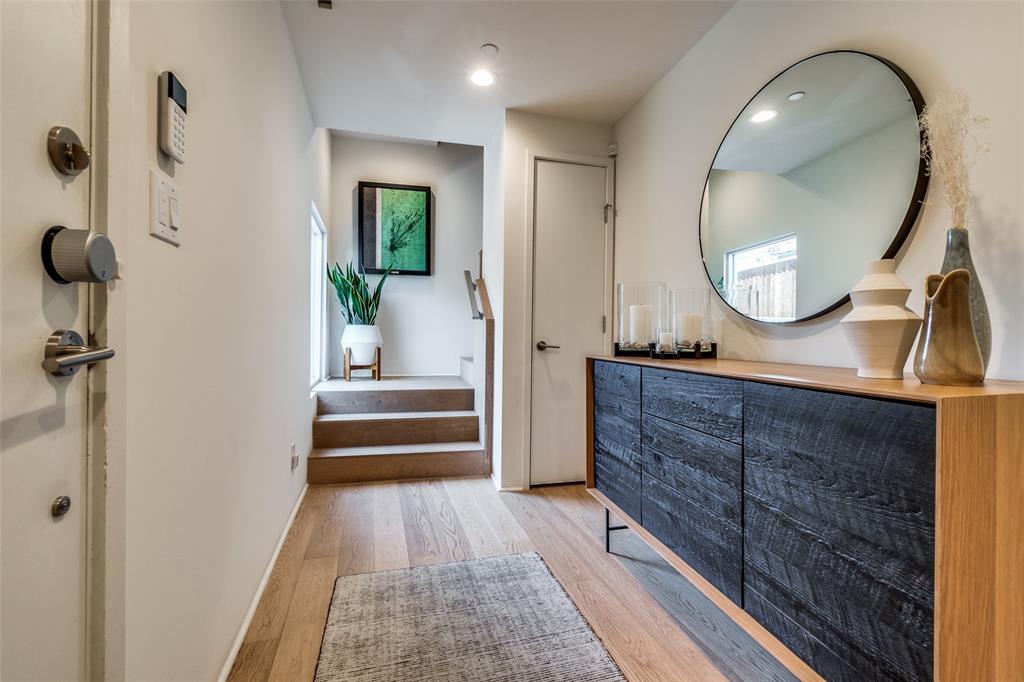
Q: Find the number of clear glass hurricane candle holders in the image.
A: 3